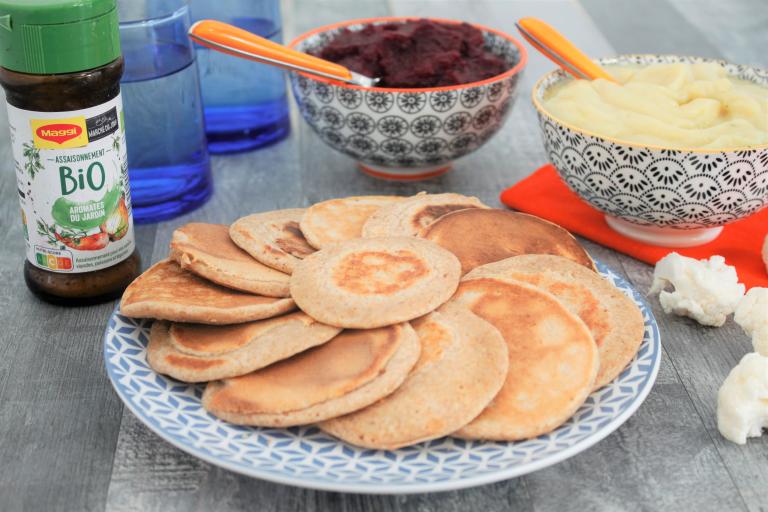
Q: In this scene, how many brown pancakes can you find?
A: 12